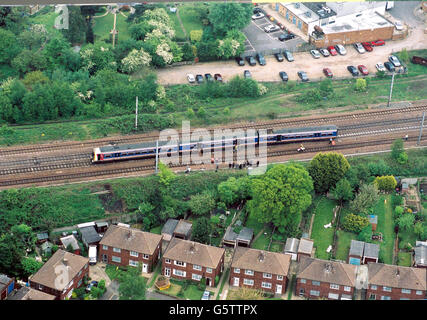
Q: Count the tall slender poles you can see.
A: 4